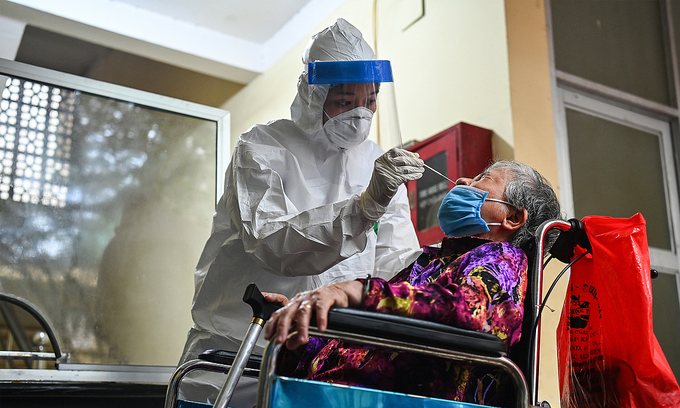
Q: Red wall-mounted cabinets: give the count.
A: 1